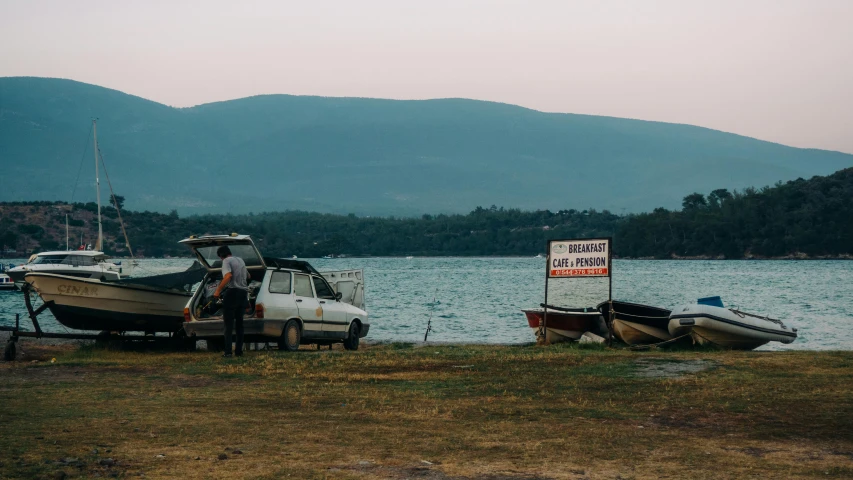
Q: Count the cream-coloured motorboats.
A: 1